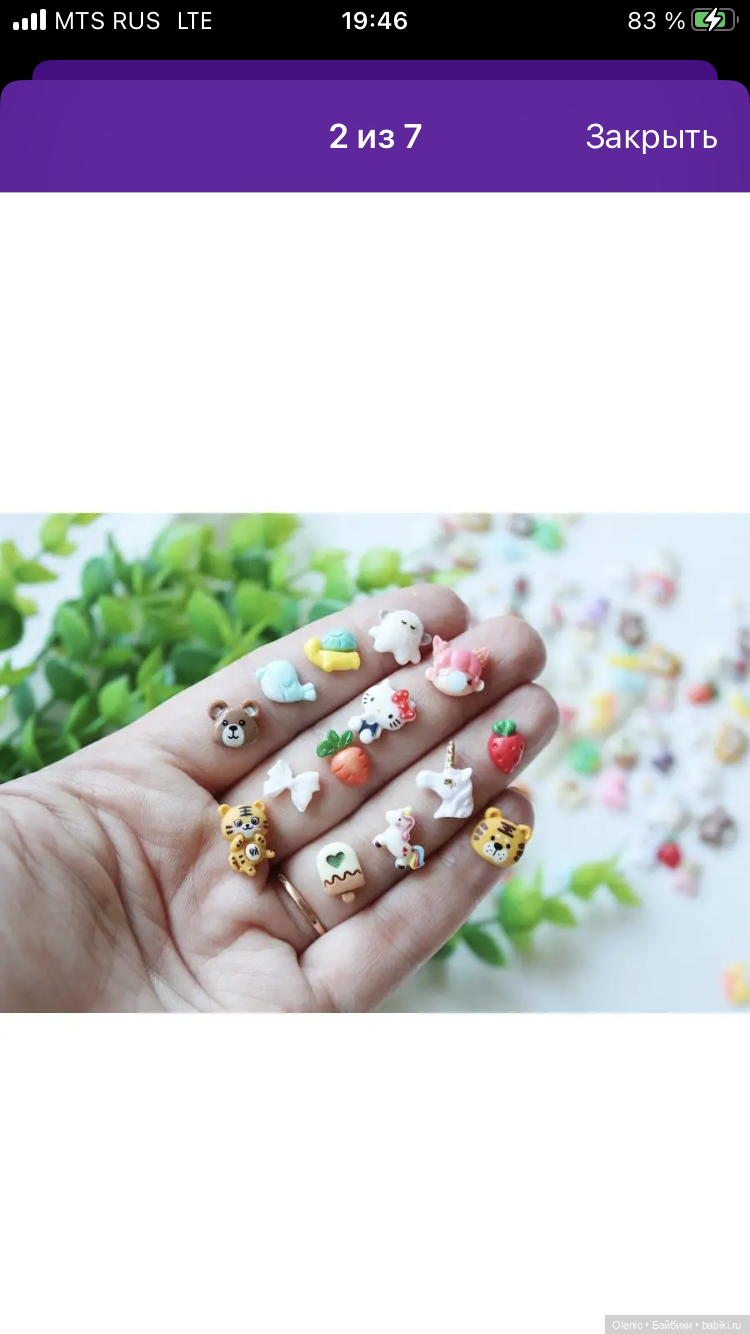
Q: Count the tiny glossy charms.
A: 14